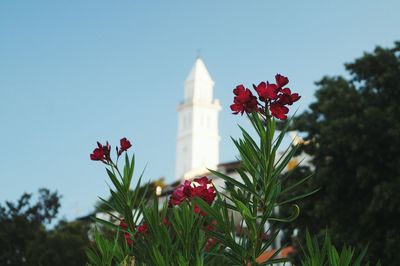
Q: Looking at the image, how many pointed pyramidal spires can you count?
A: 1